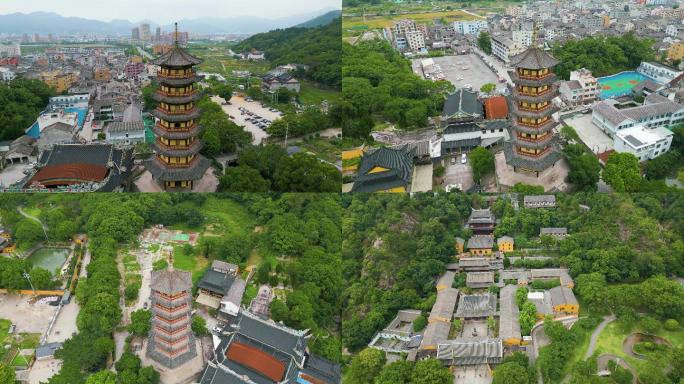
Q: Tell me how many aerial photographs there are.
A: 4